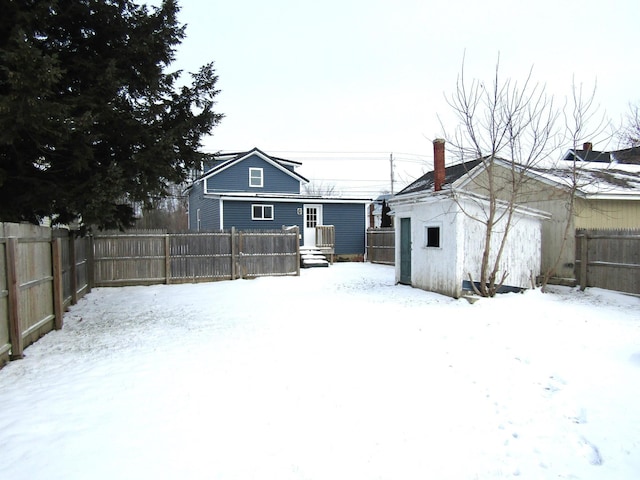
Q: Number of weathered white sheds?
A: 1